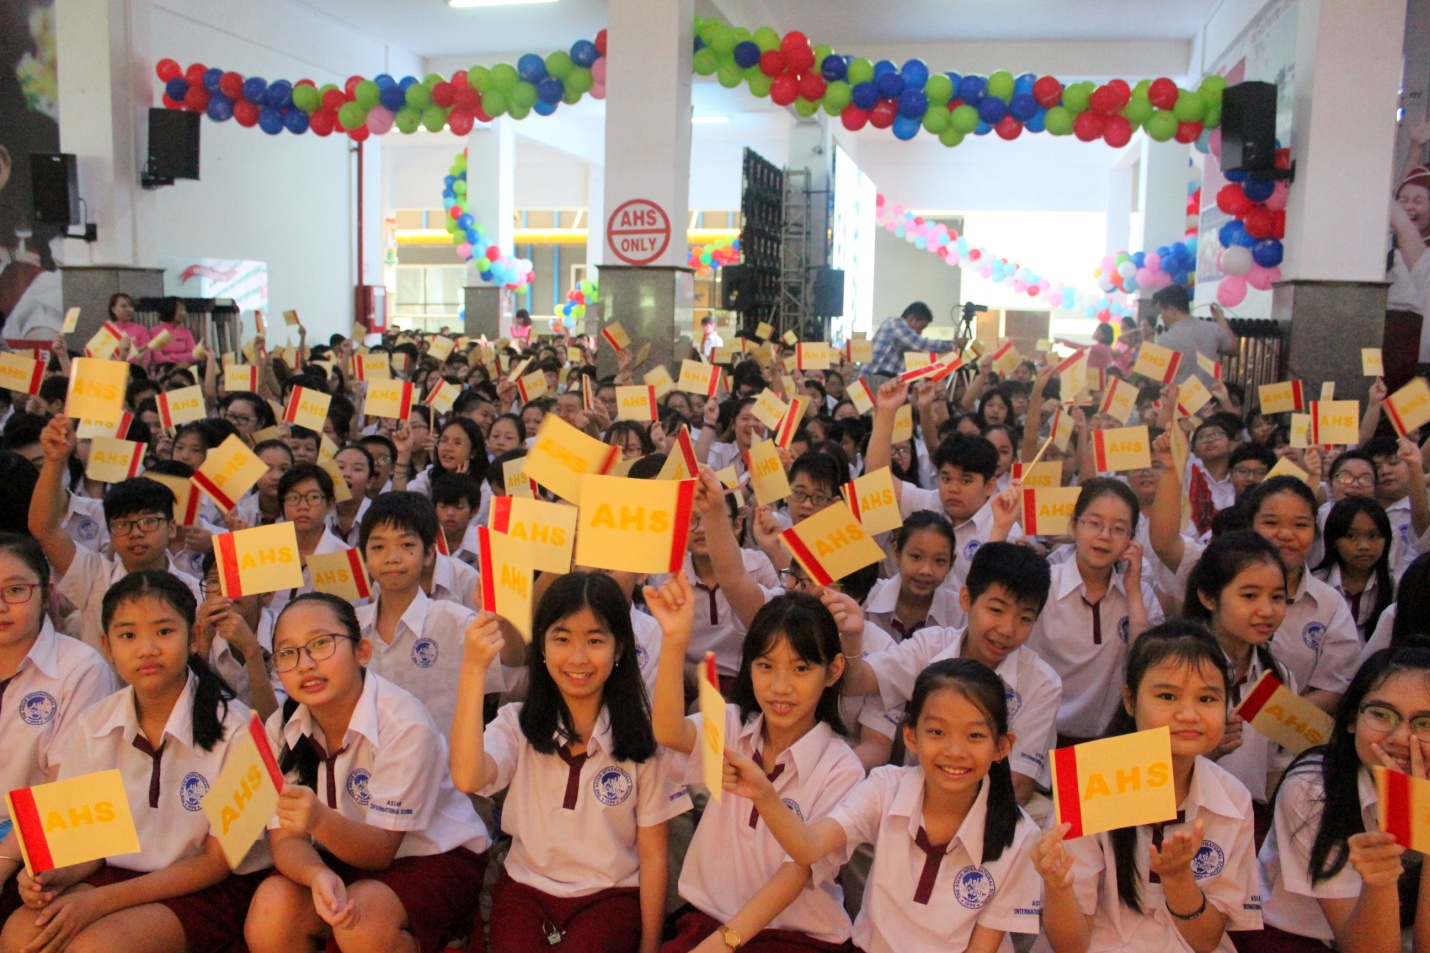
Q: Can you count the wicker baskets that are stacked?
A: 0